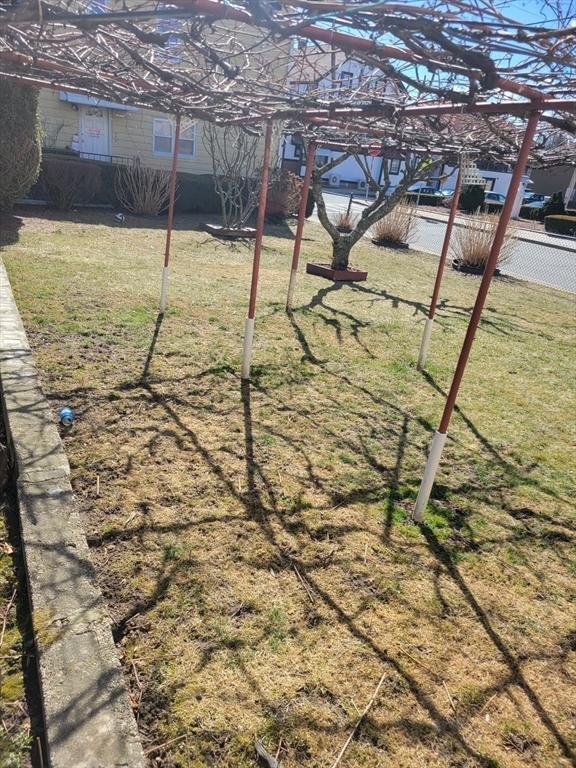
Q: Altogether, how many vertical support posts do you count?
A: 5